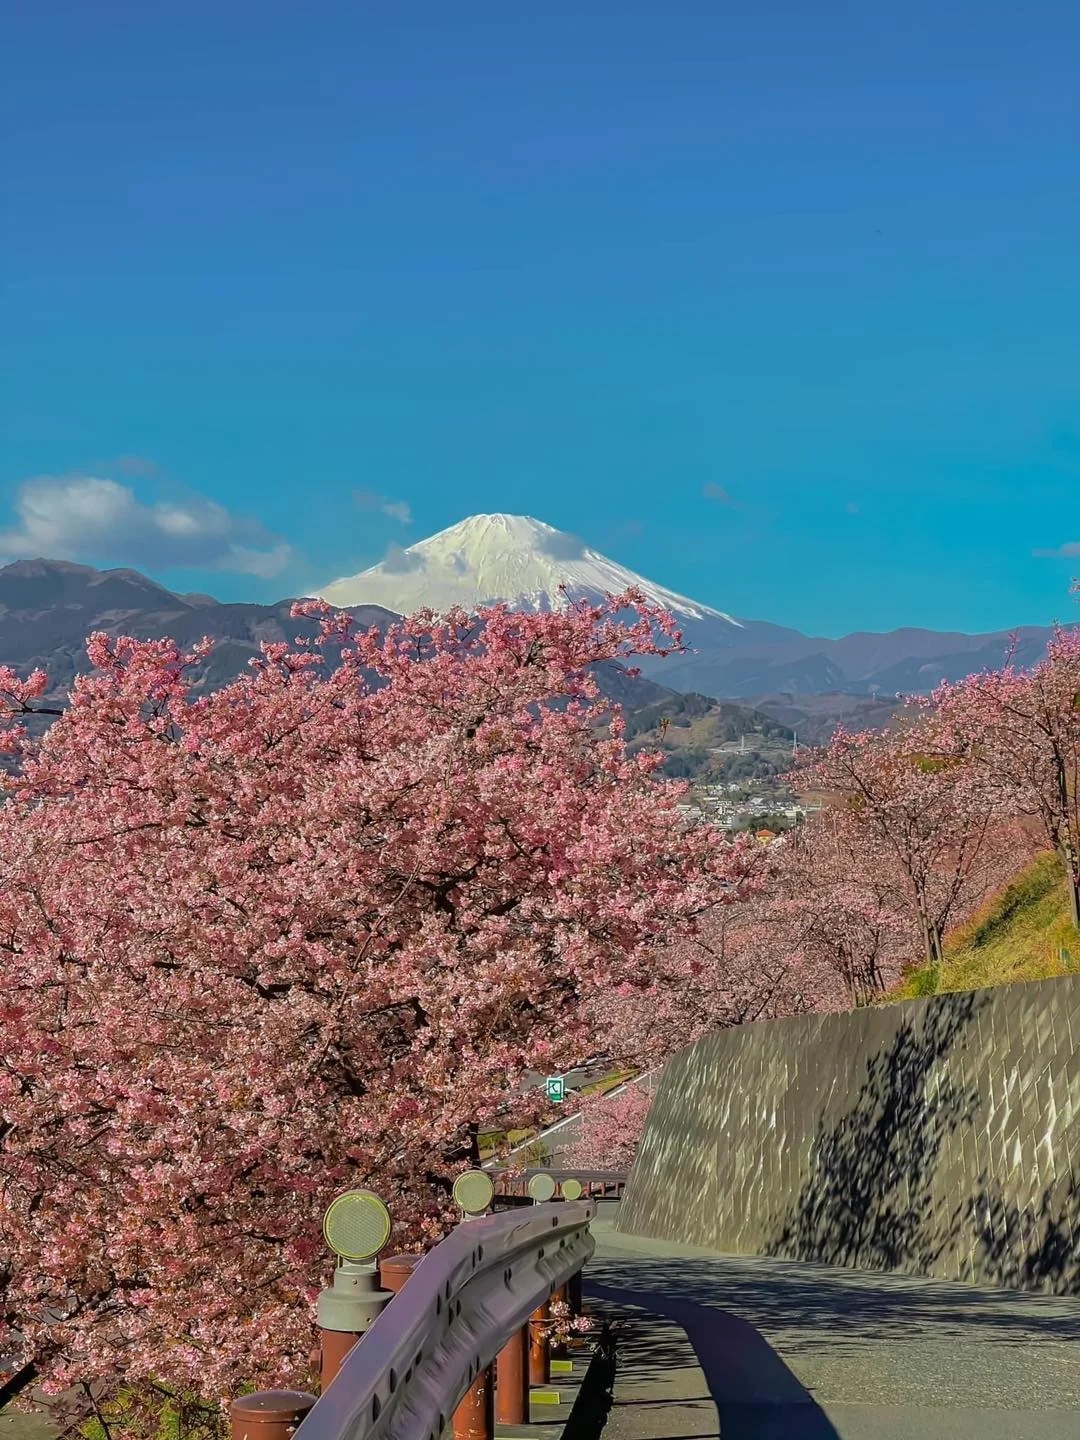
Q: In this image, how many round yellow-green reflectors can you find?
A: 4